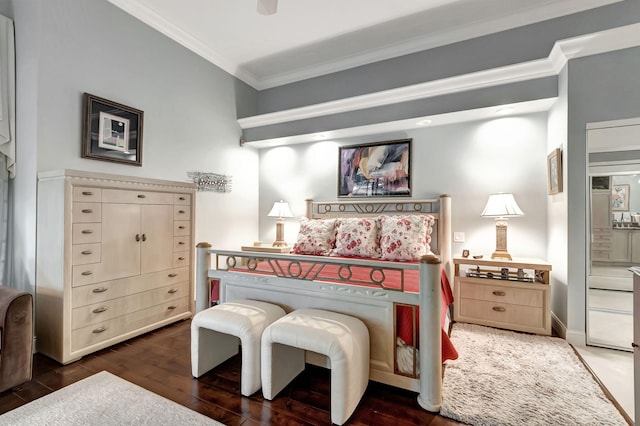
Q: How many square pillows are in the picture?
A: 3